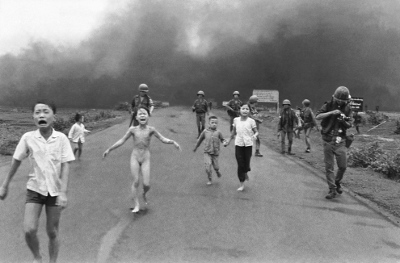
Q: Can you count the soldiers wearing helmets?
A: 7